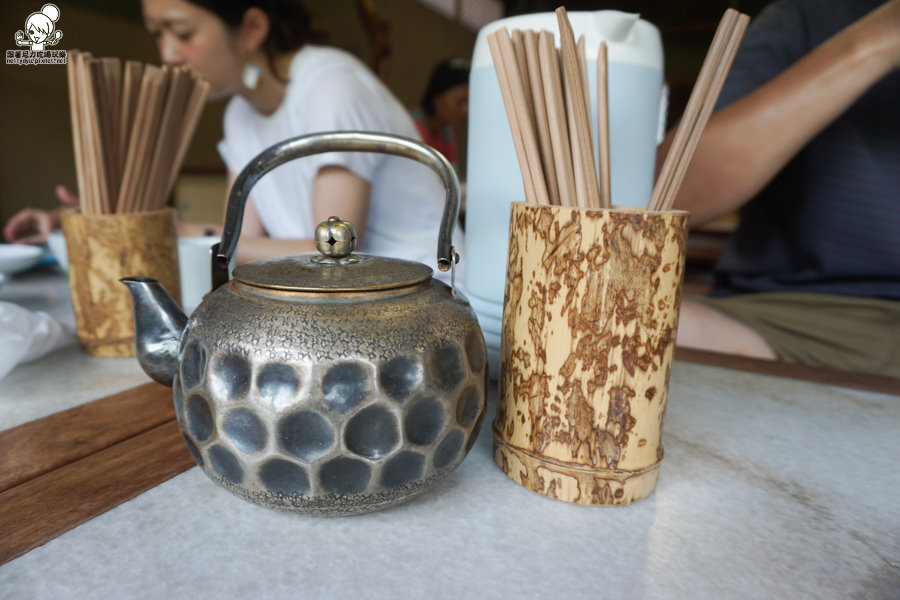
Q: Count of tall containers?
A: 3